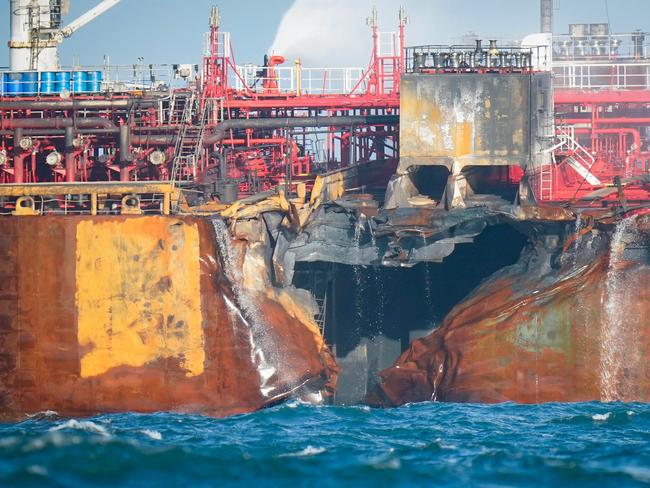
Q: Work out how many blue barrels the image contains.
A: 7